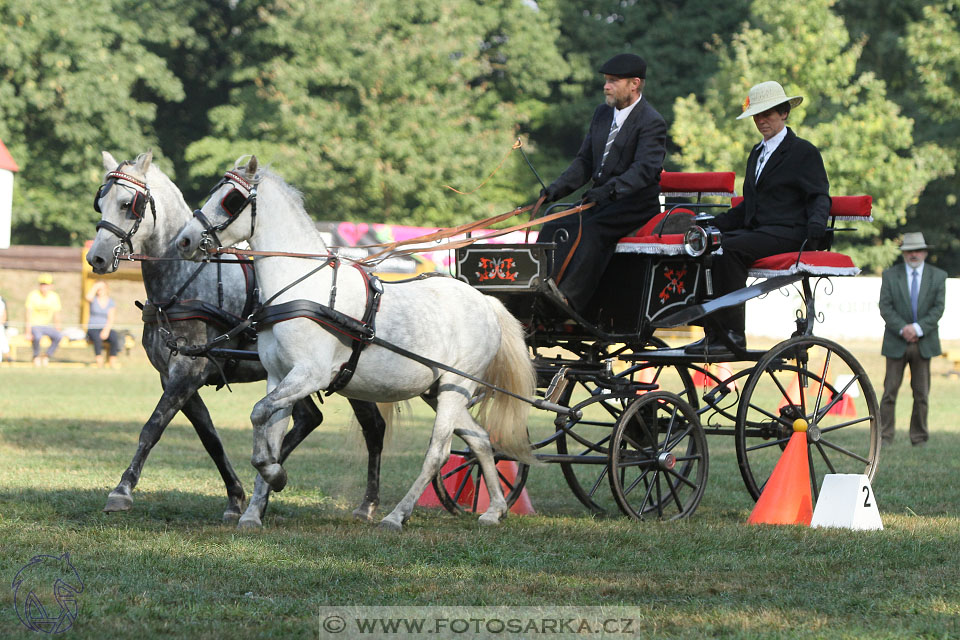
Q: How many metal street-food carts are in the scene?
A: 0